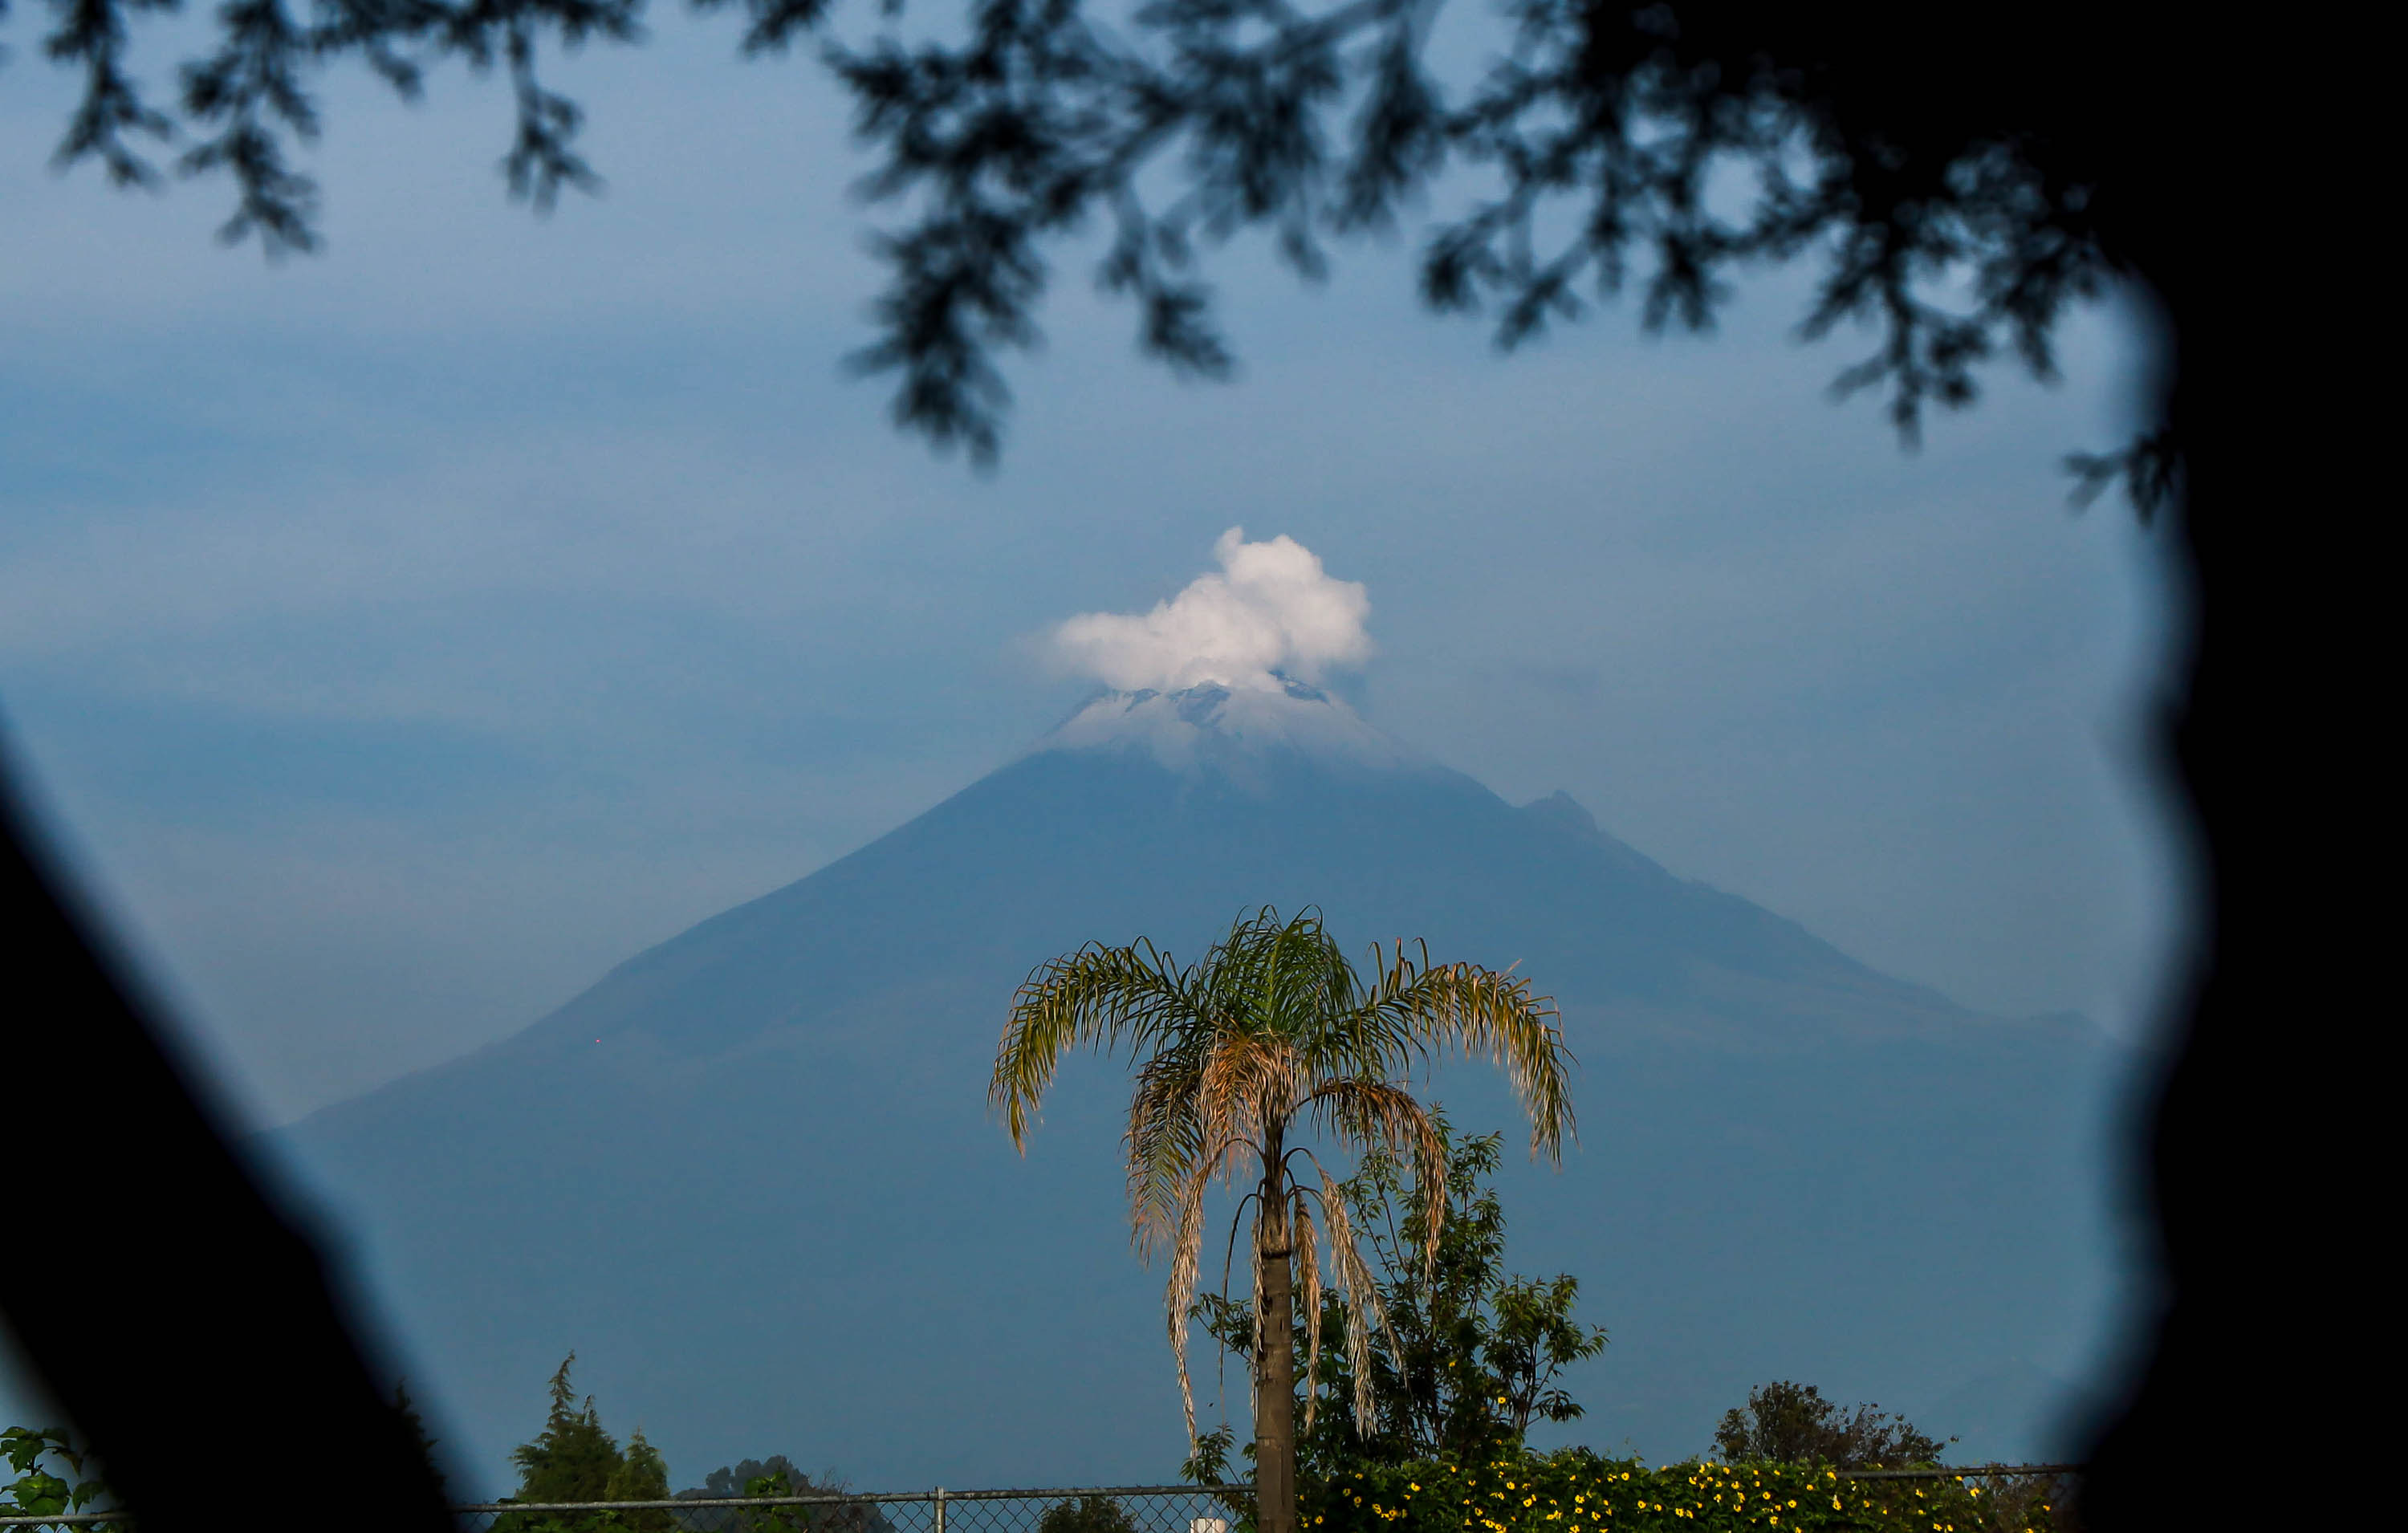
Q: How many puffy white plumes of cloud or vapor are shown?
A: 1